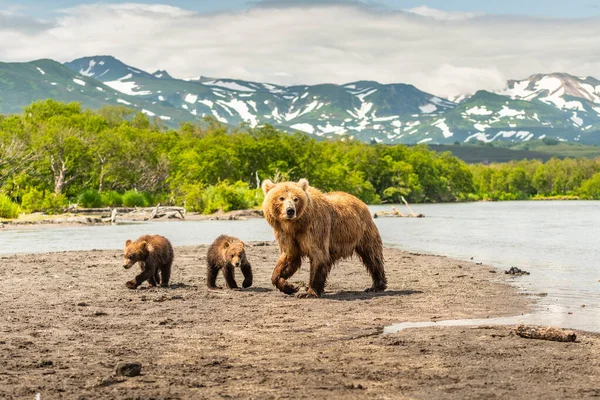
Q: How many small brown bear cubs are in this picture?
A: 2